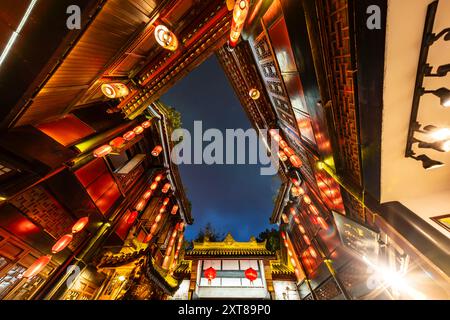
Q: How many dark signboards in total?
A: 1